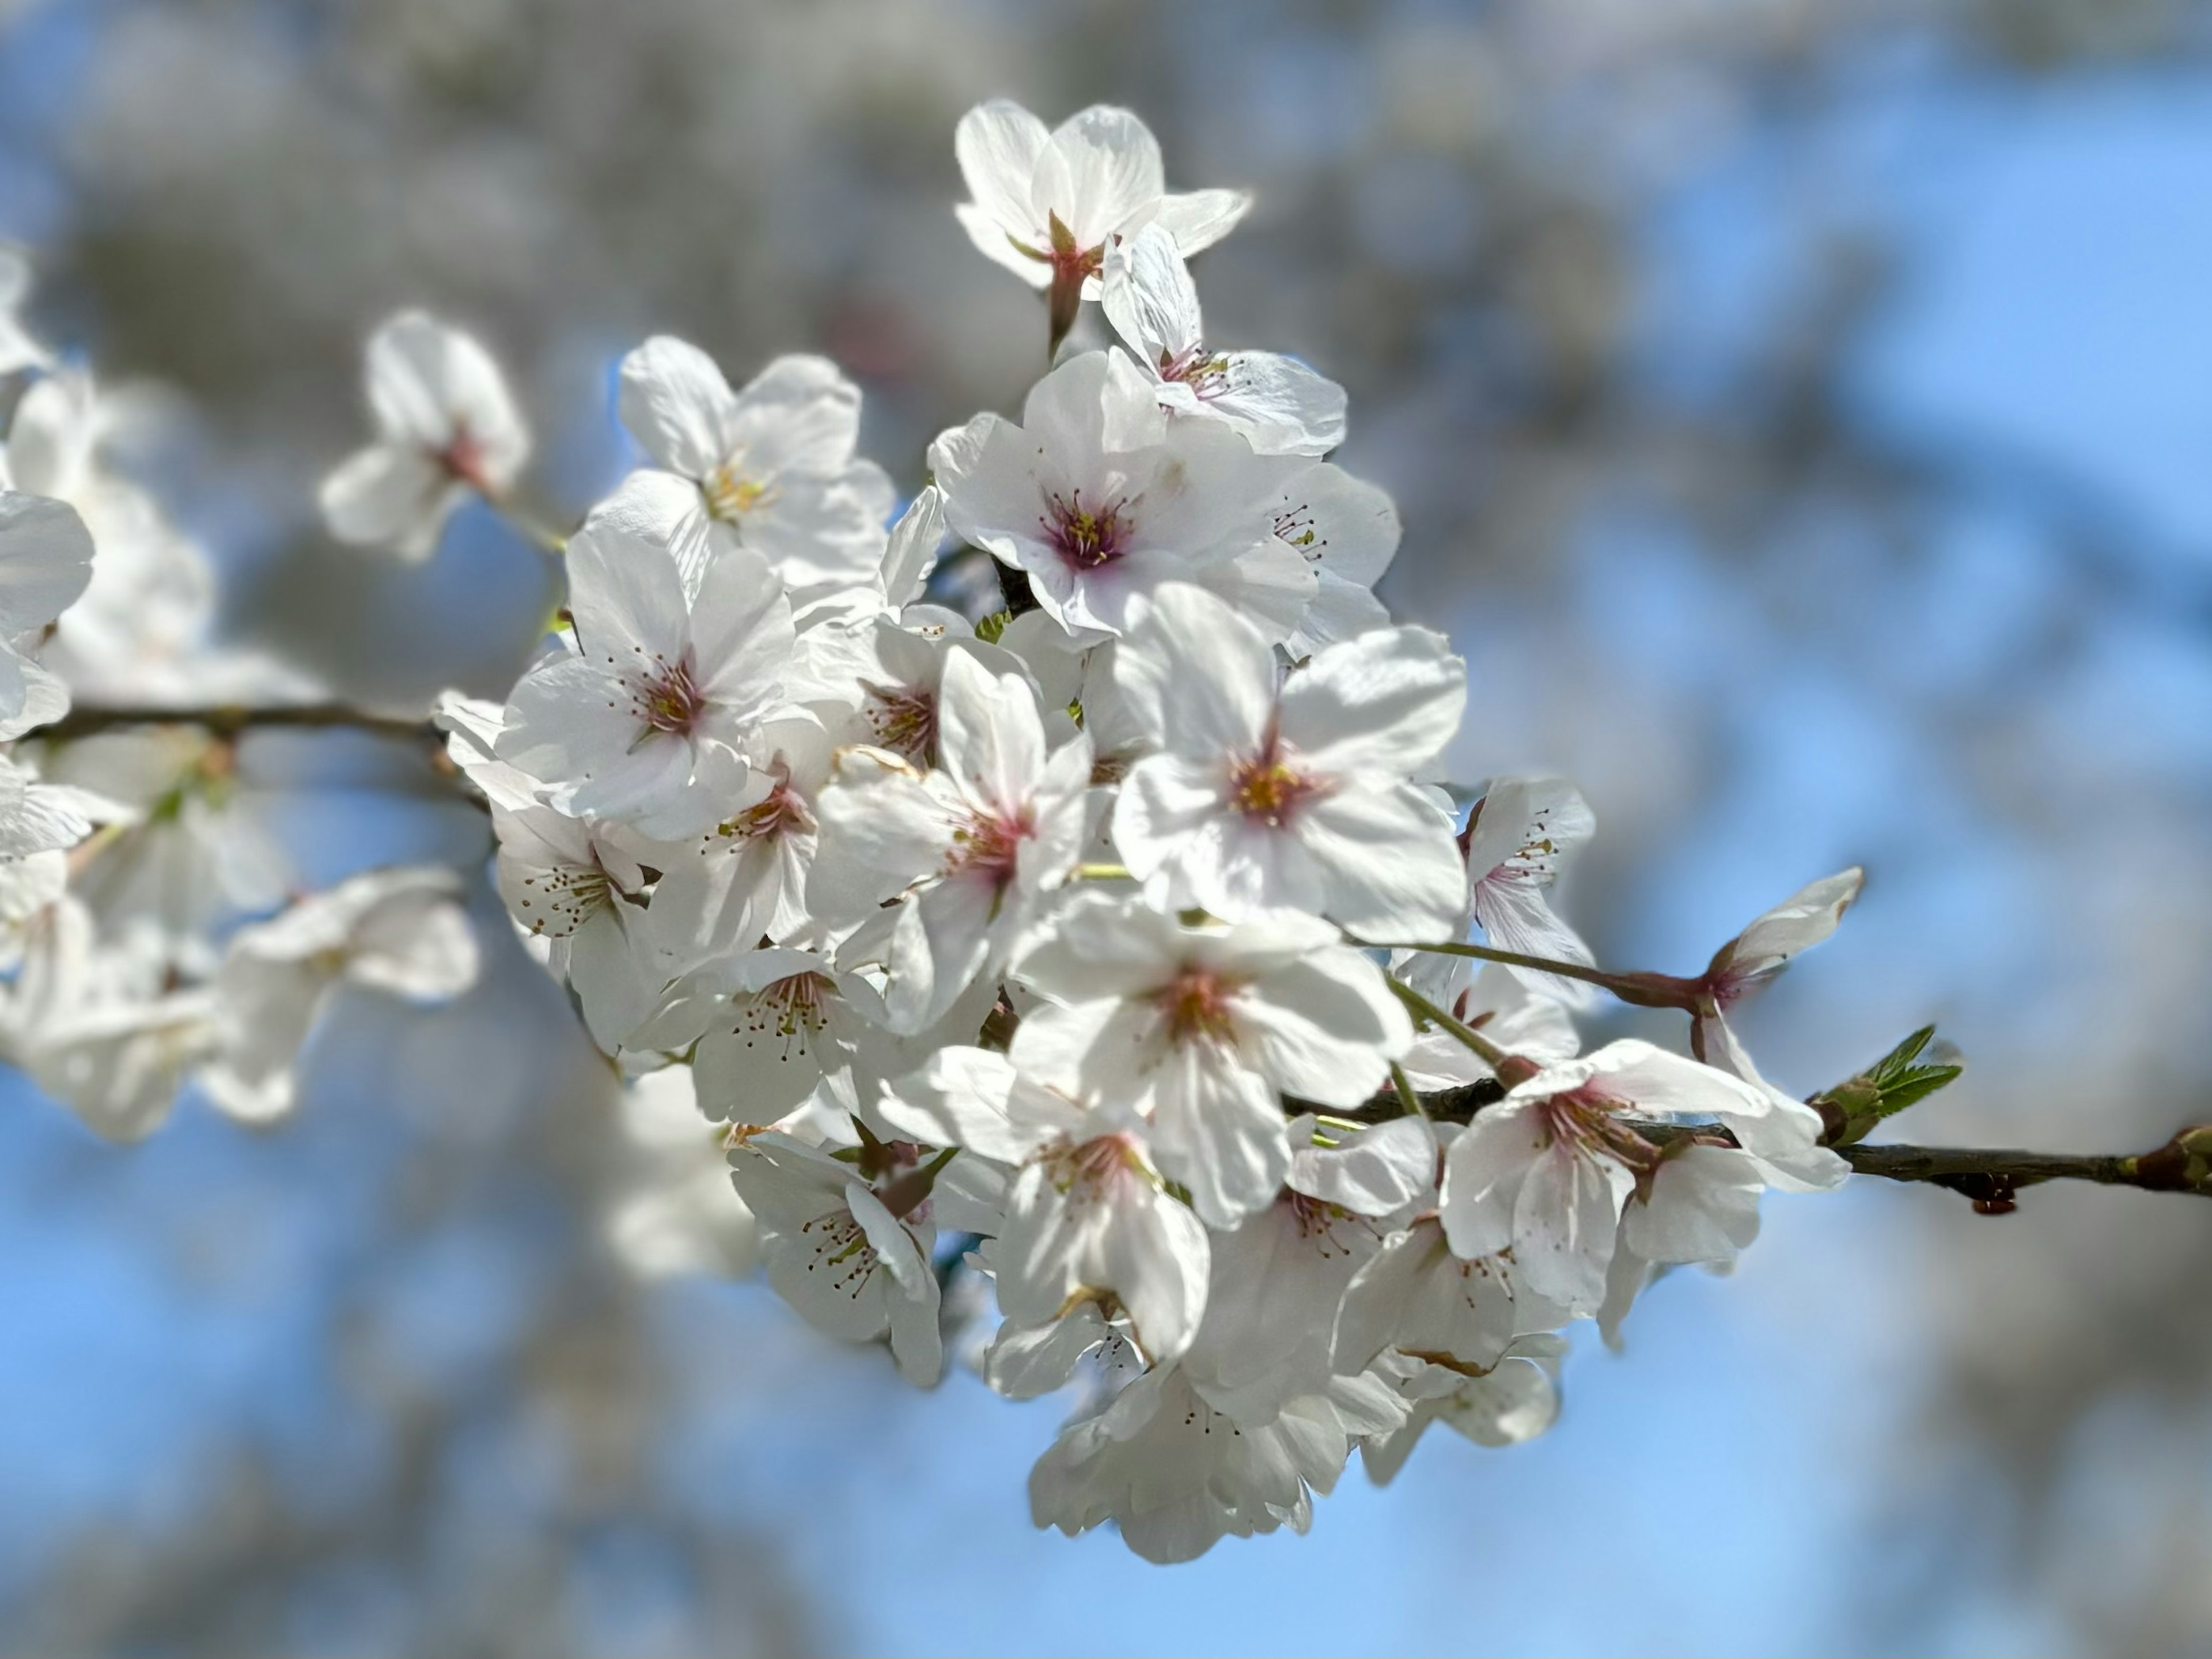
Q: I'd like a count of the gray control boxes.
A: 0